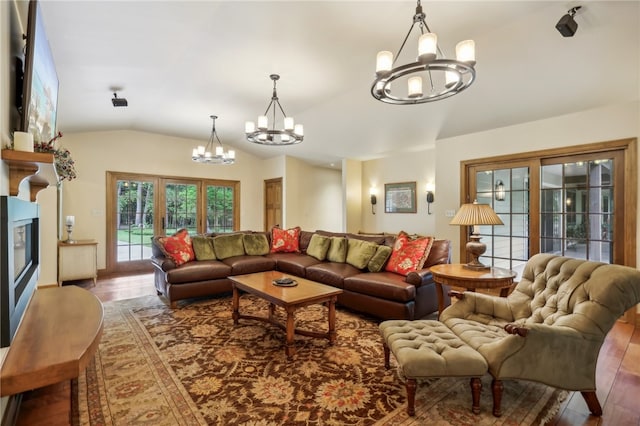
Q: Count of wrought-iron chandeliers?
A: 3